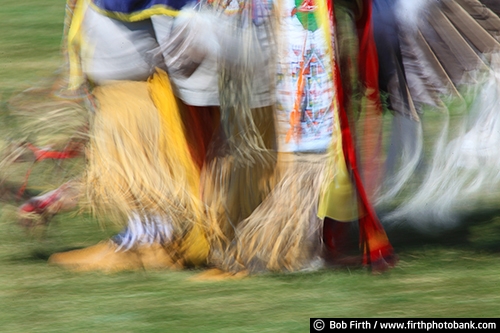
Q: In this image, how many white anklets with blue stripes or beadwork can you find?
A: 1